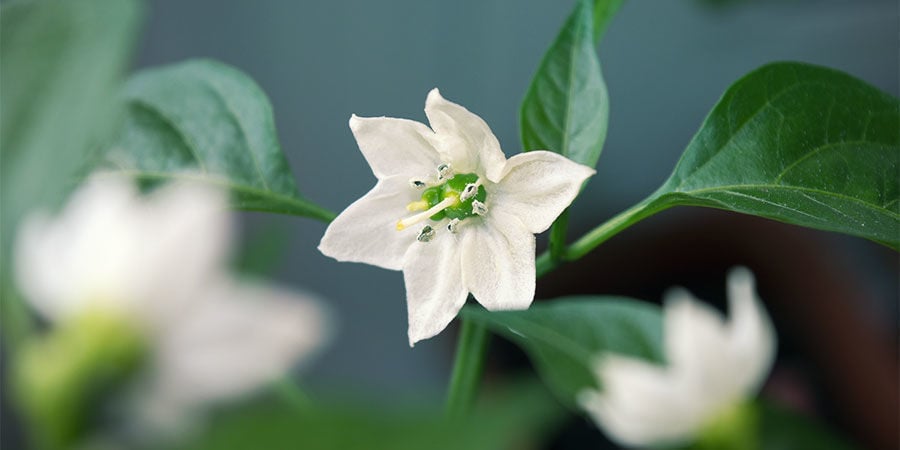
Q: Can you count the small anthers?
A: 6